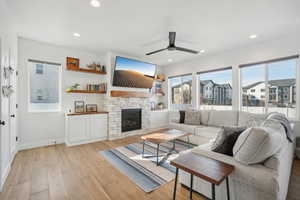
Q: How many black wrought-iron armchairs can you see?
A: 0